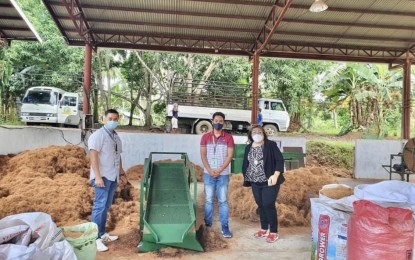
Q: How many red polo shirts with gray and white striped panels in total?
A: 1